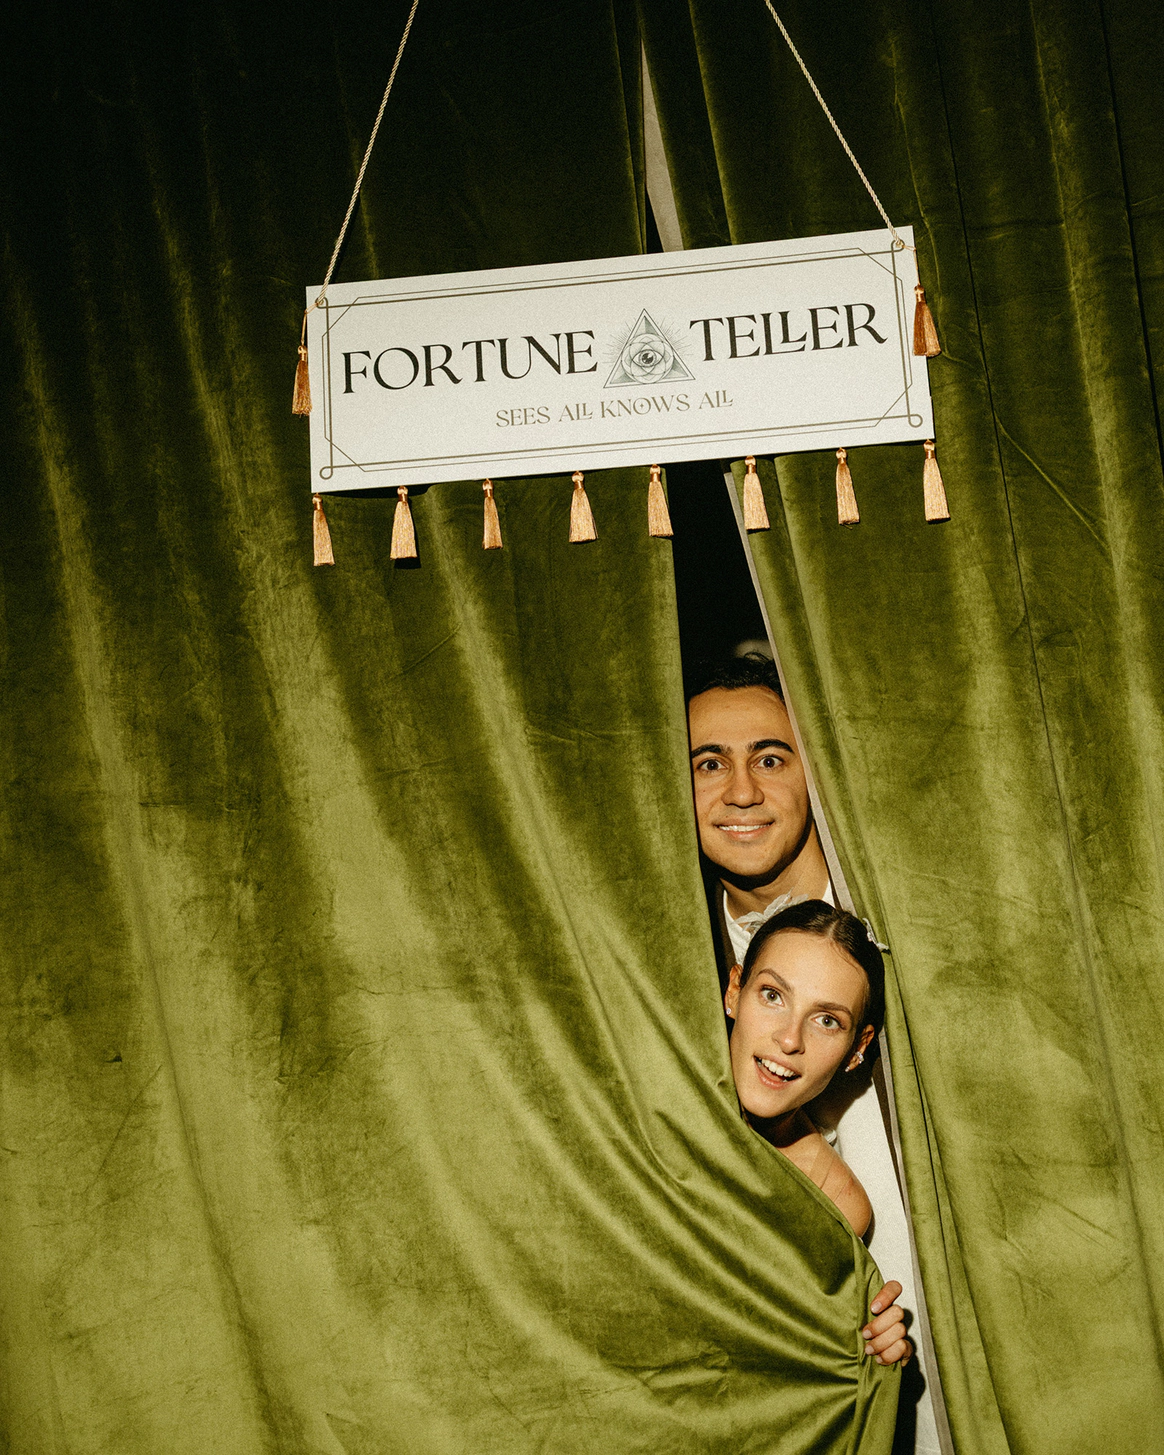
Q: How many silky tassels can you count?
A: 10